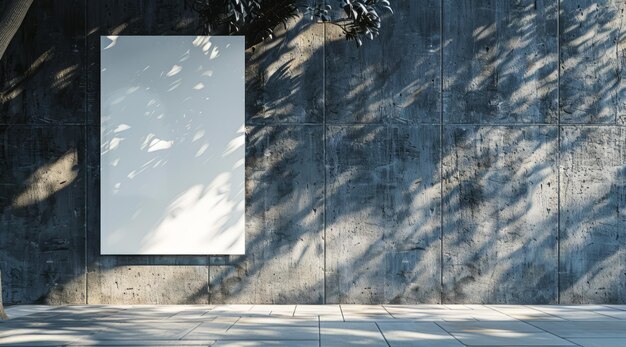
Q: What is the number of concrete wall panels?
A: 12